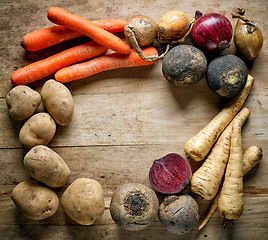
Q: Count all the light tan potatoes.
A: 6